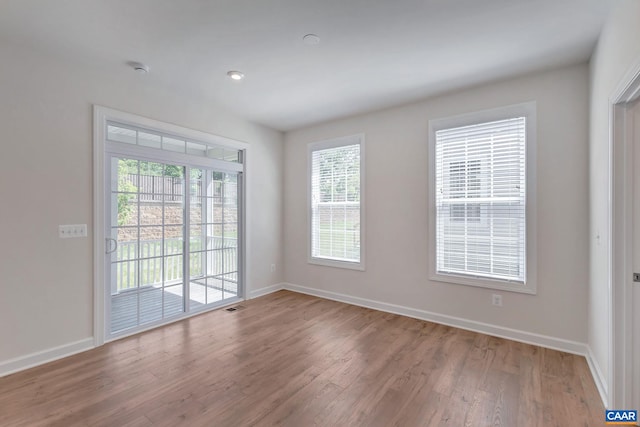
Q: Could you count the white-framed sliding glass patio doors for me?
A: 1